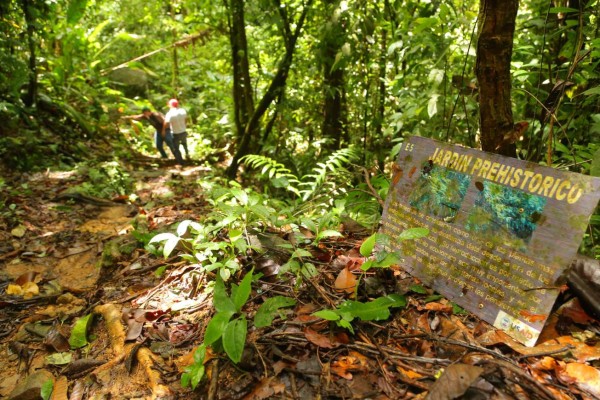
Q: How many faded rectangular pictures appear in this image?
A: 2